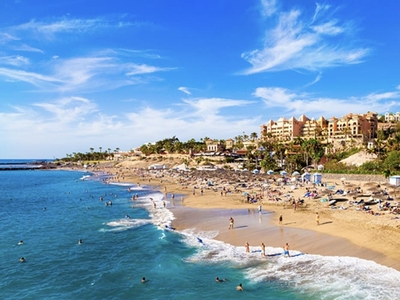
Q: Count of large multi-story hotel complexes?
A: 1